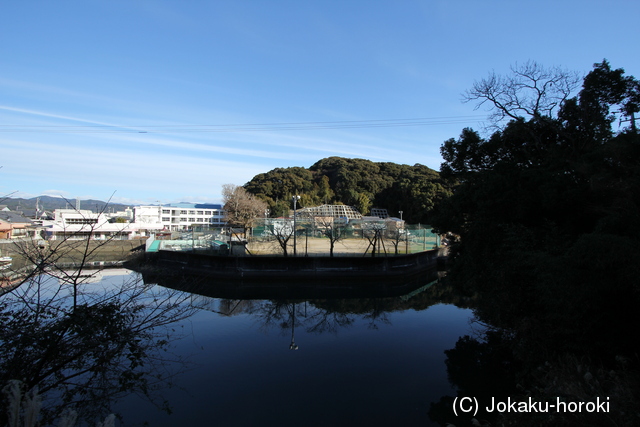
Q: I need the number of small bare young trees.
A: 4